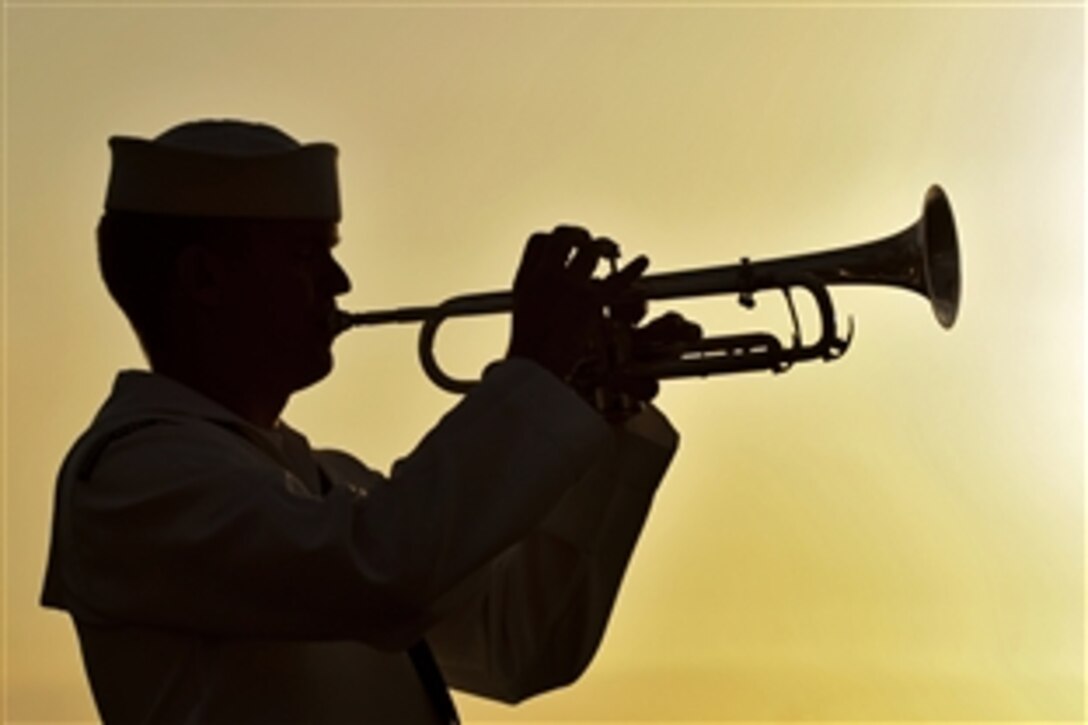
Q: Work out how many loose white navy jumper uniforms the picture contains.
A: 1